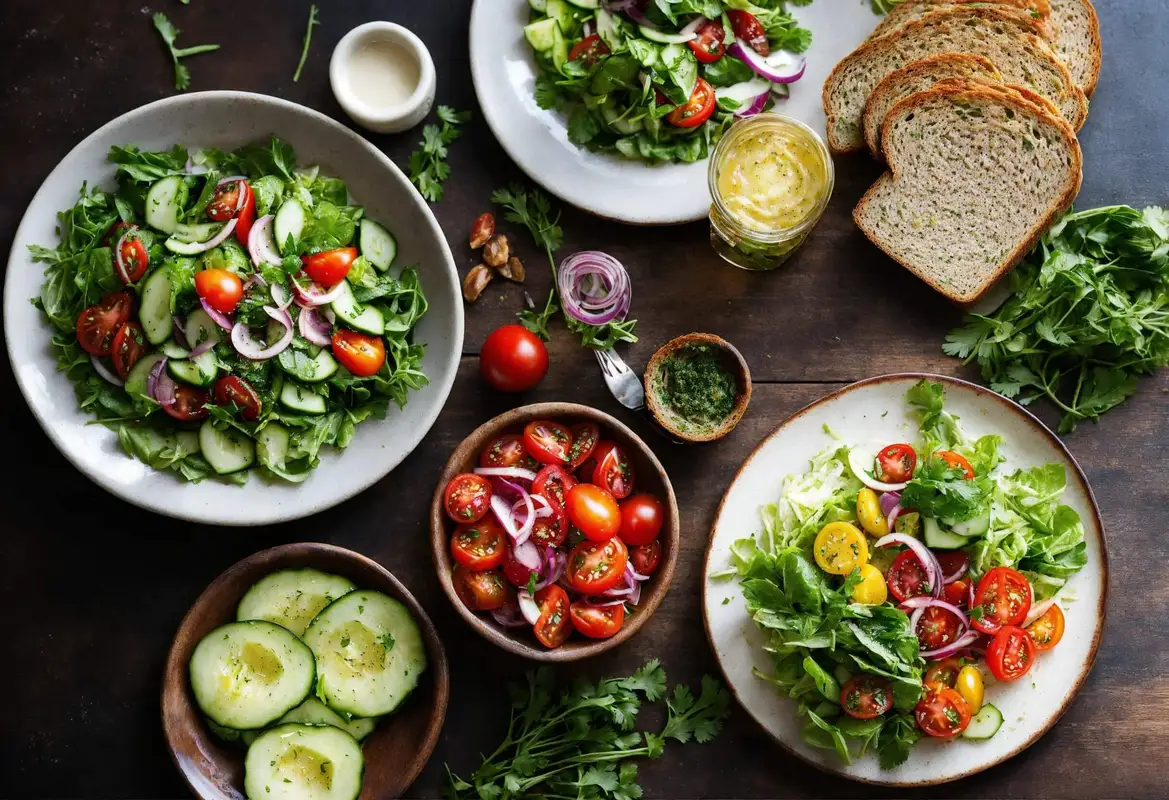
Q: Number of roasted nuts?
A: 4